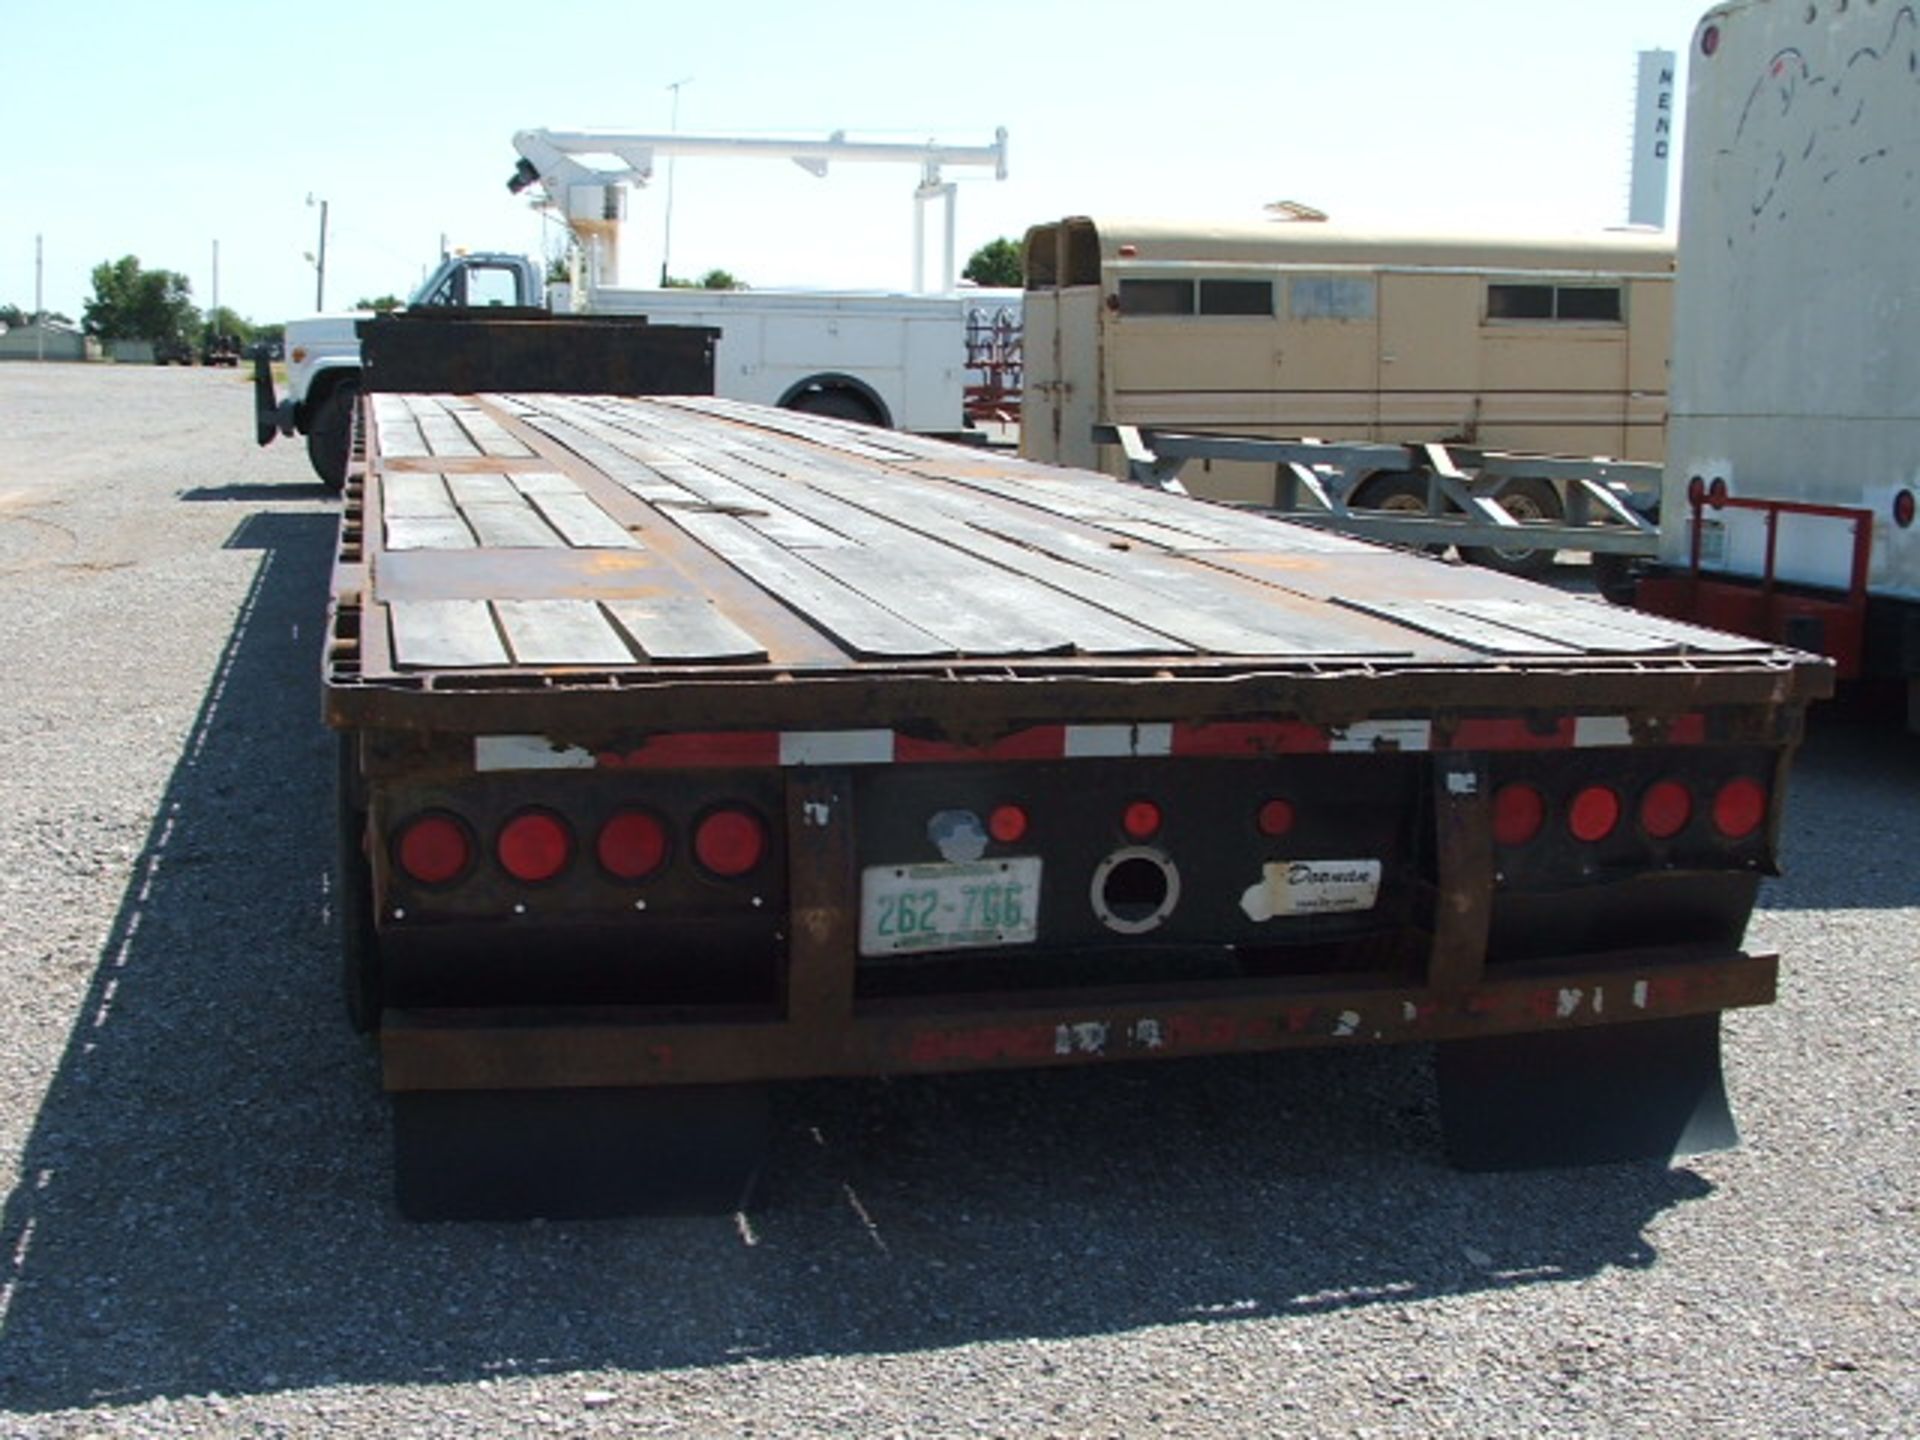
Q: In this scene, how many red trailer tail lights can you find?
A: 11